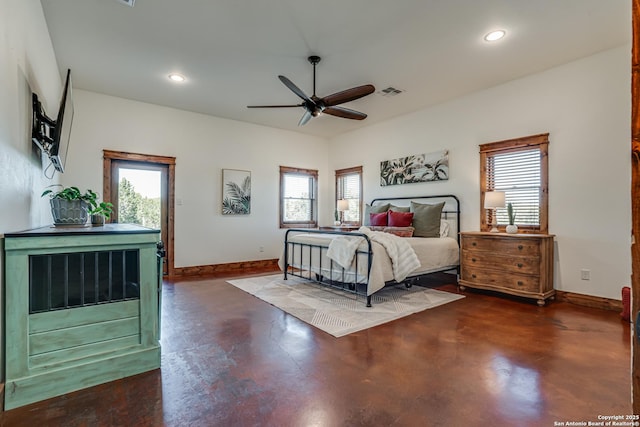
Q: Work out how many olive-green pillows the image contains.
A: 3